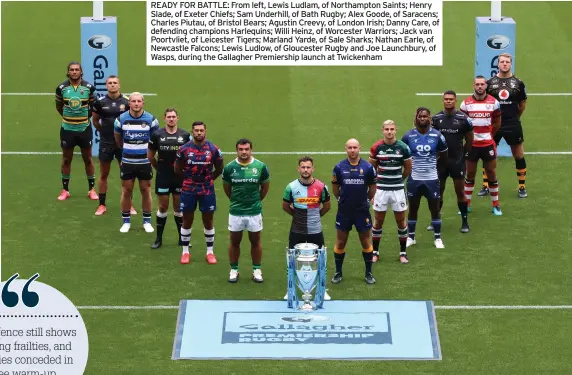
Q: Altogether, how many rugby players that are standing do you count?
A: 13